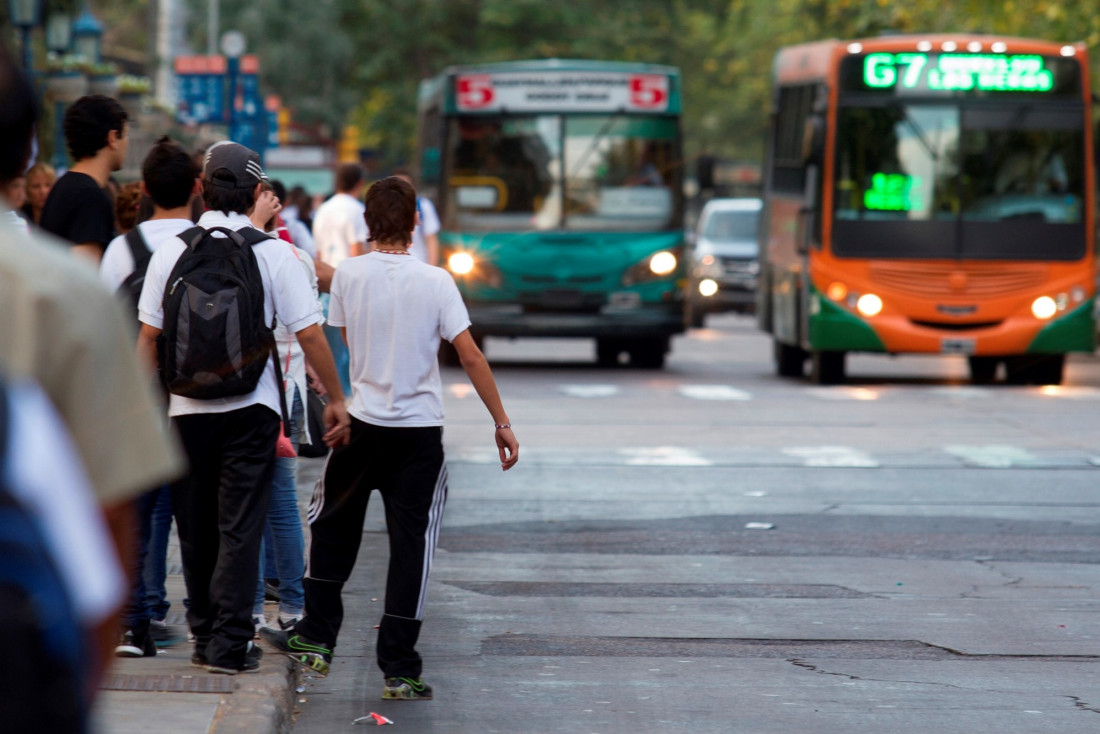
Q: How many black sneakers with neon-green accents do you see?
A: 2